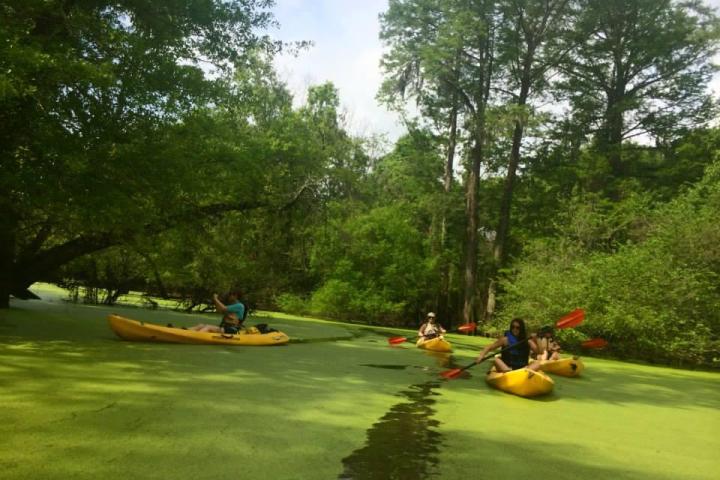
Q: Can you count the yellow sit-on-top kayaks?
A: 4